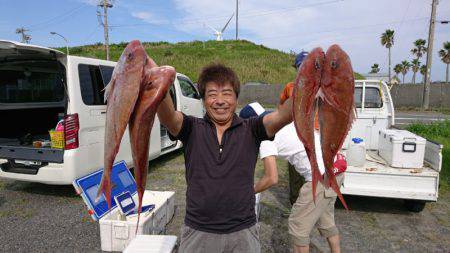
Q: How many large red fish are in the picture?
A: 4